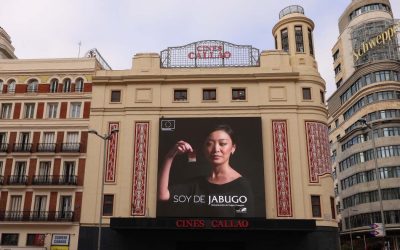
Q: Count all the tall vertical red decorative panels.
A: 4